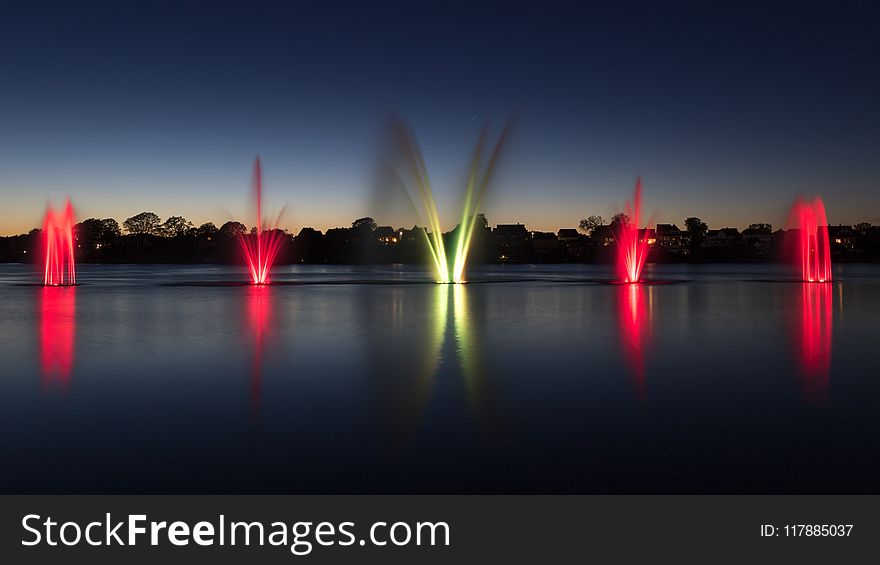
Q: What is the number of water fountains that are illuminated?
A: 5